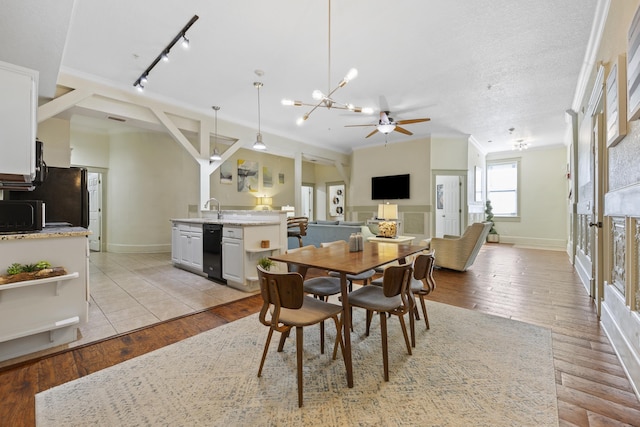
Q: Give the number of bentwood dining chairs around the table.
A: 5